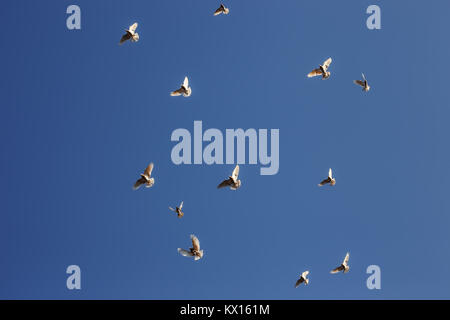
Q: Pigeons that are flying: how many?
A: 12